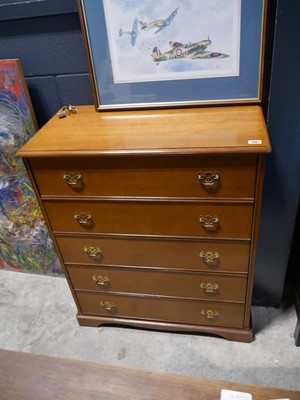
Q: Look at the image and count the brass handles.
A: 10